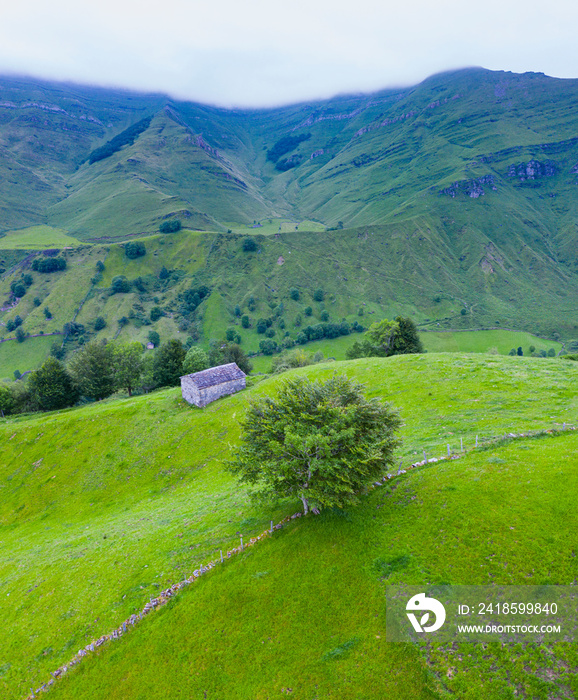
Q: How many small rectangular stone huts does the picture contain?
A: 1